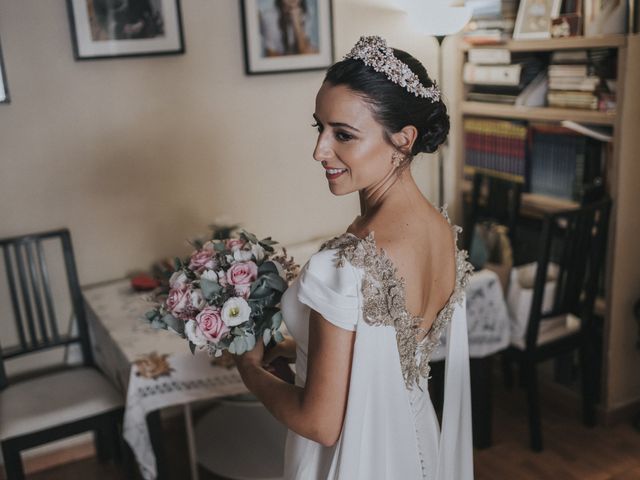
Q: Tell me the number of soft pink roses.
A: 5